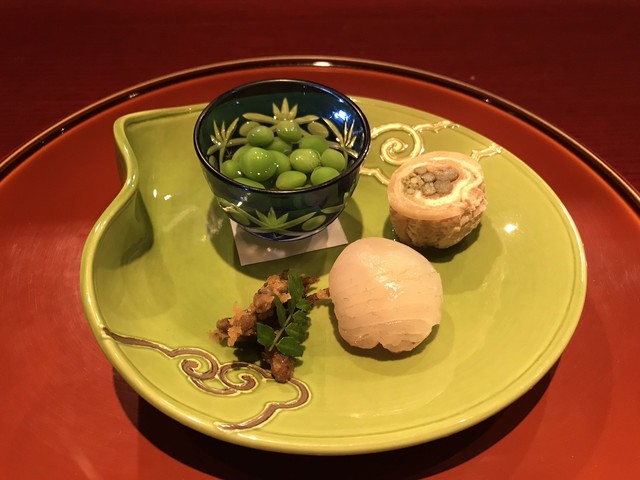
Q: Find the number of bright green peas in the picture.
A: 13